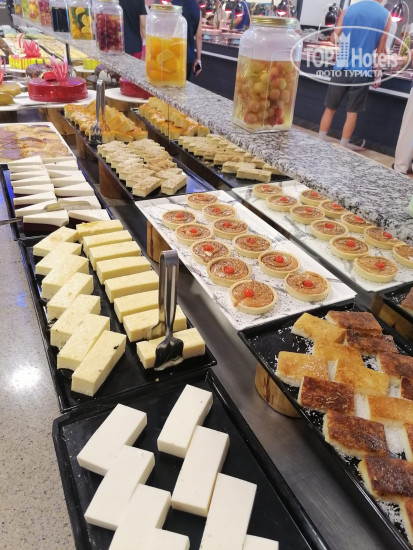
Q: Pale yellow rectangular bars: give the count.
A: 15